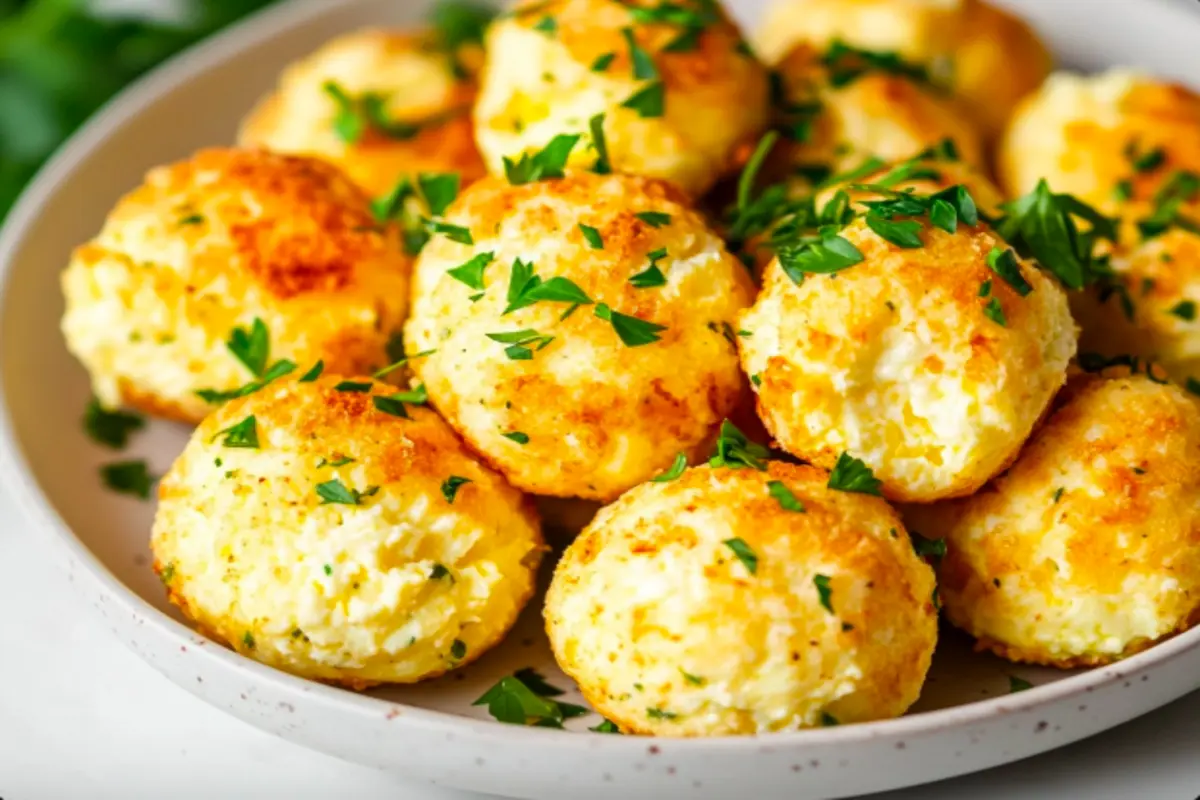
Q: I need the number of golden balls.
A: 13